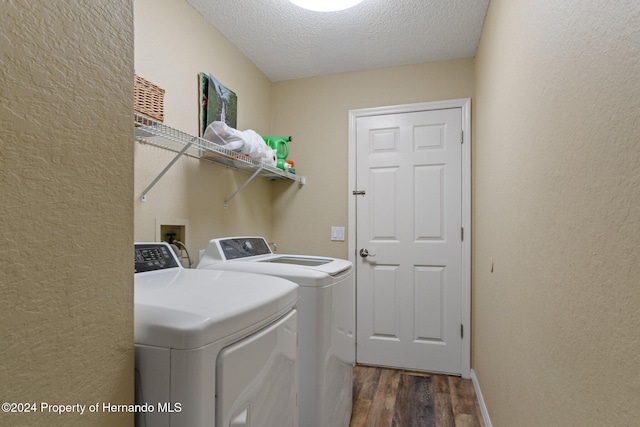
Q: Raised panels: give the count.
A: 6